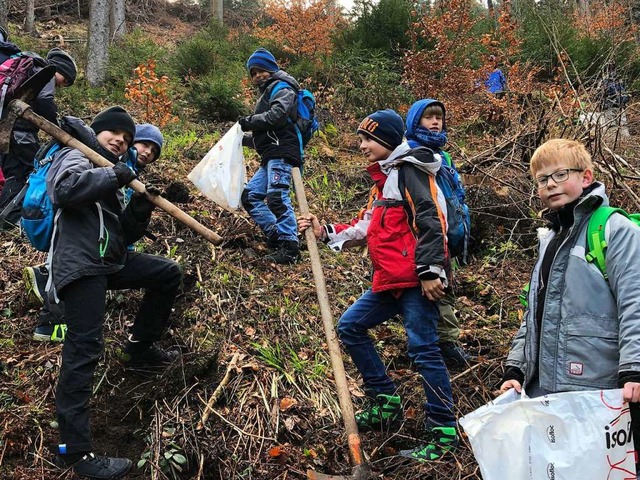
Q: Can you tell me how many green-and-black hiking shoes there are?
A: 2